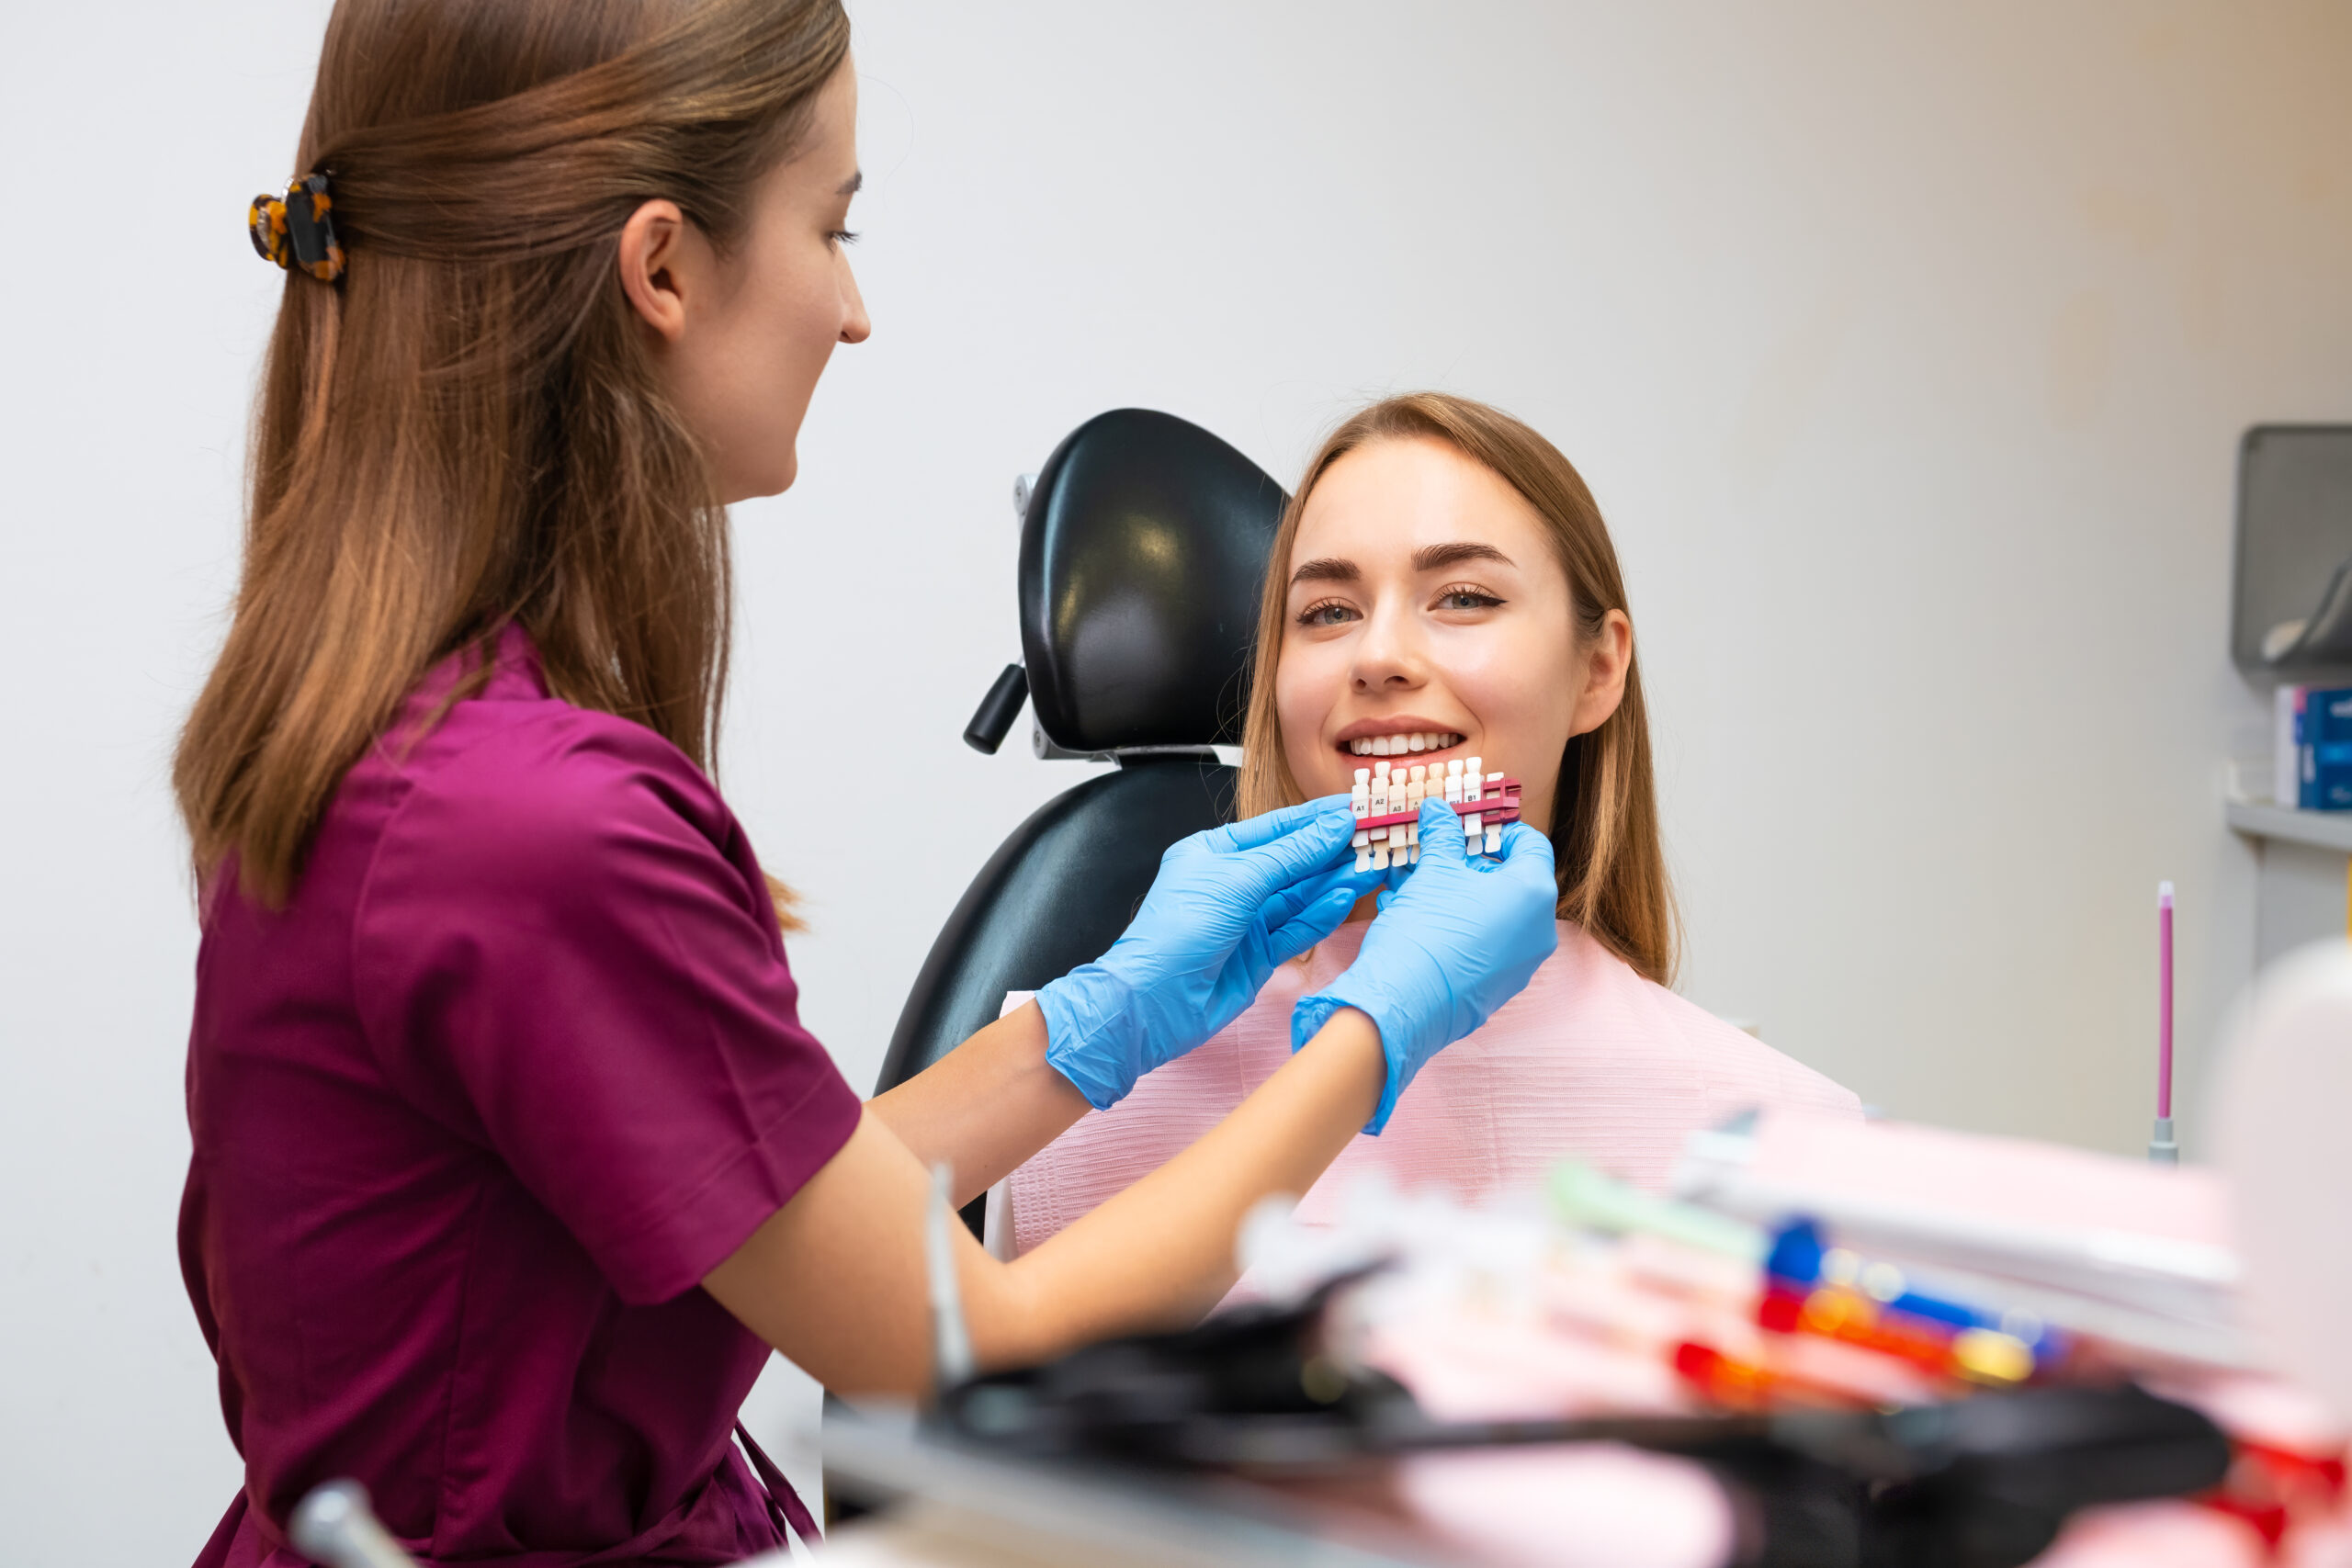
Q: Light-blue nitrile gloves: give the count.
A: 2